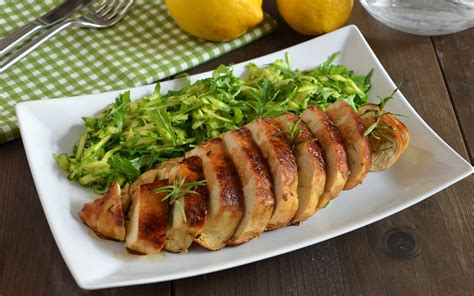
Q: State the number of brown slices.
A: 10